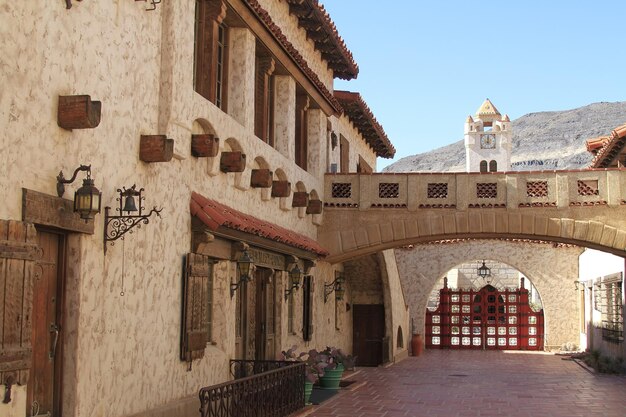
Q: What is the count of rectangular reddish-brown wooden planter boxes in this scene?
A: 8